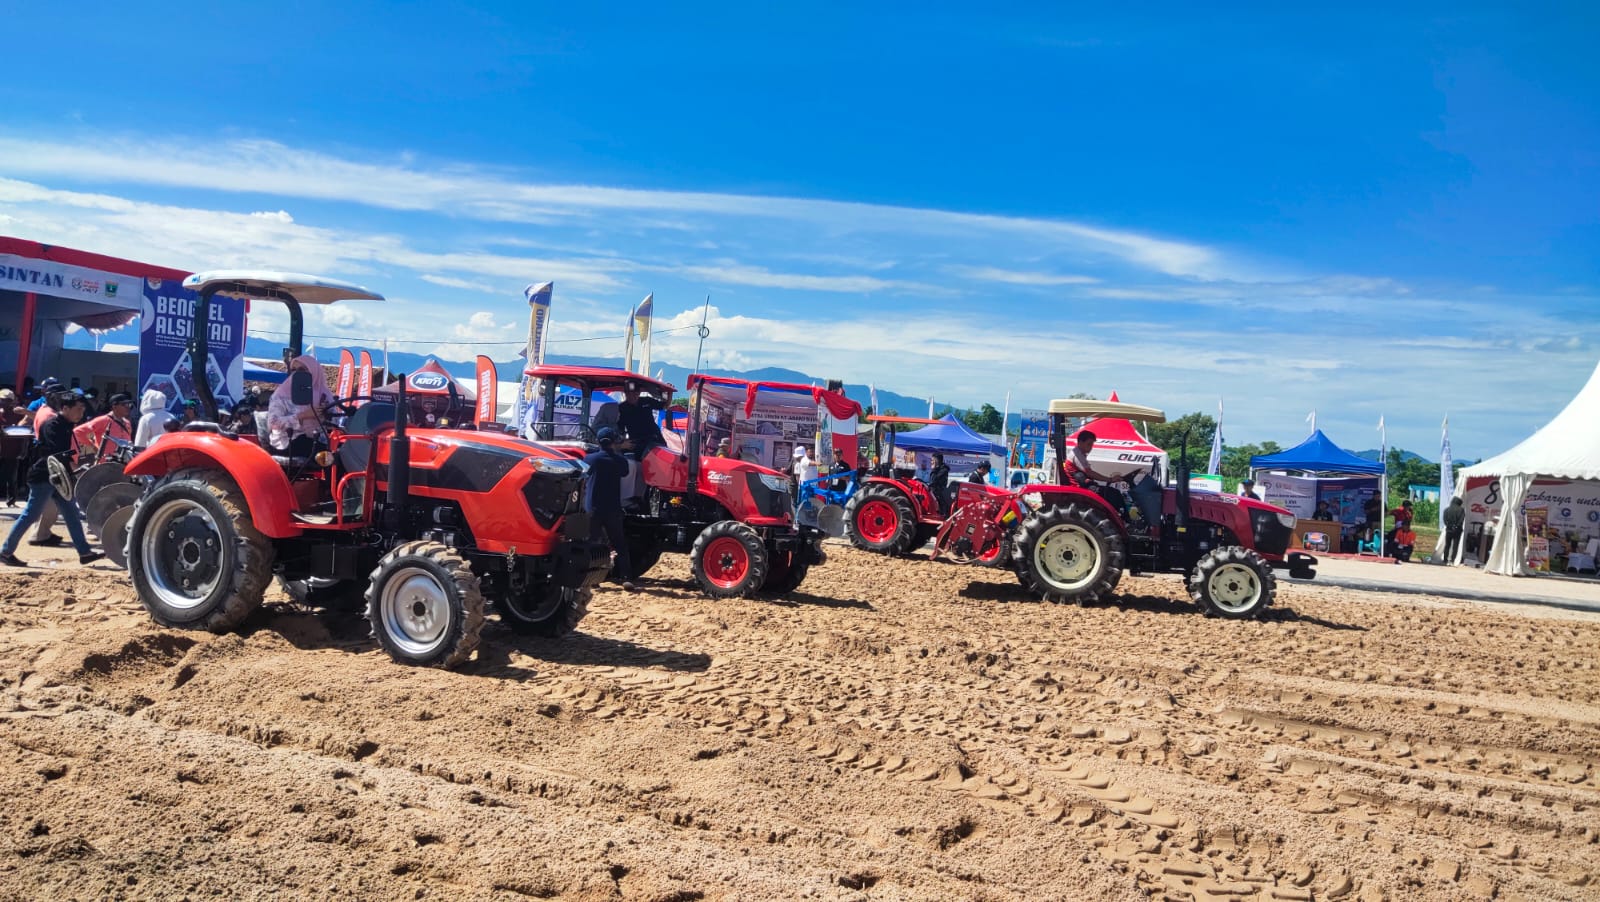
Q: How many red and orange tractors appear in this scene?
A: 4